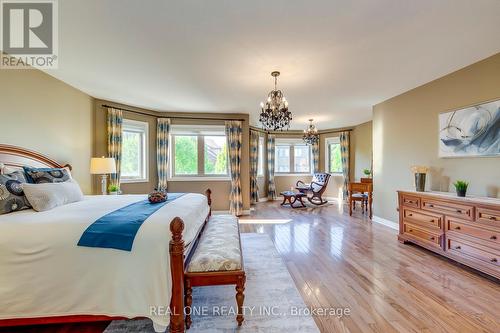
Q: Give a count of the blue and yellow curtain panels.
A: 7